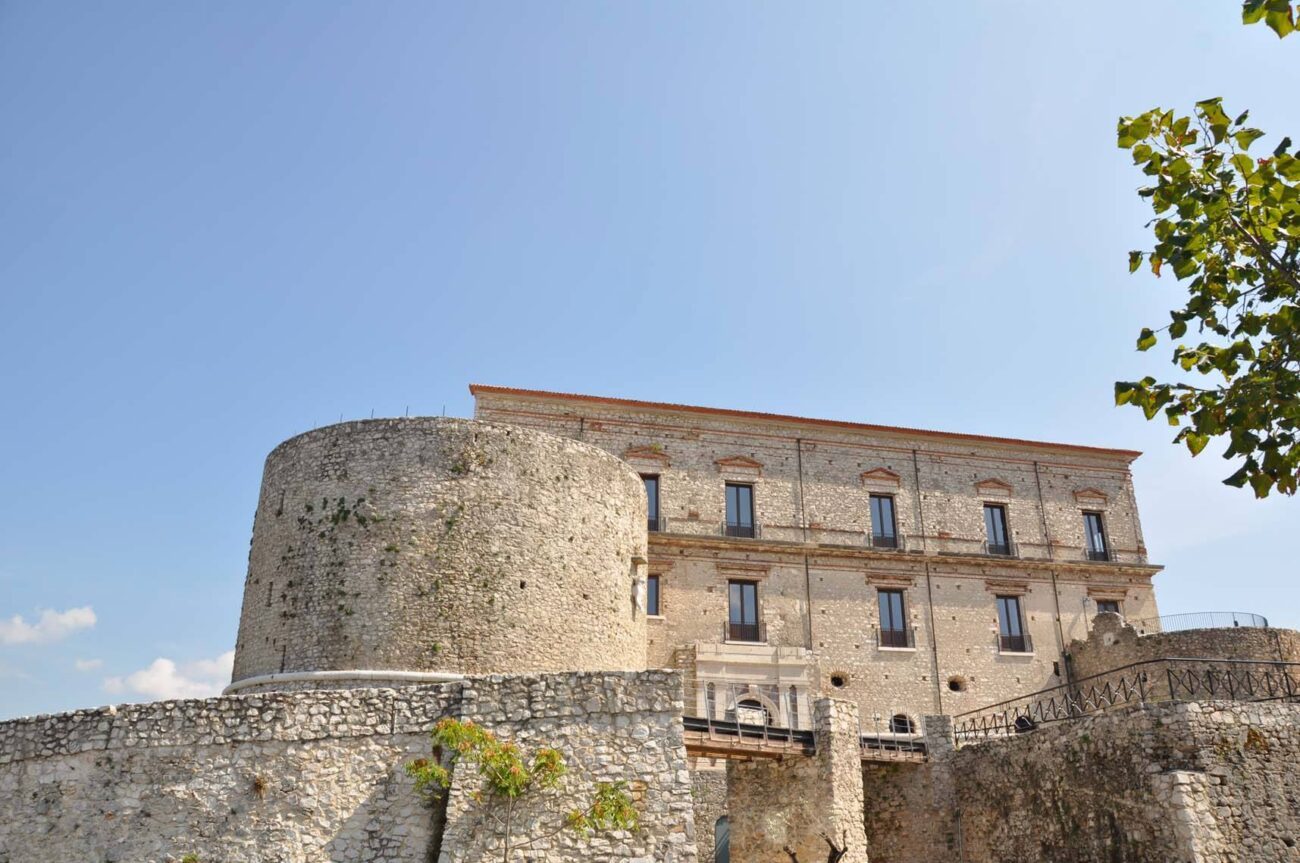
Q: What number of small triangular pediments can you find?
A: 5